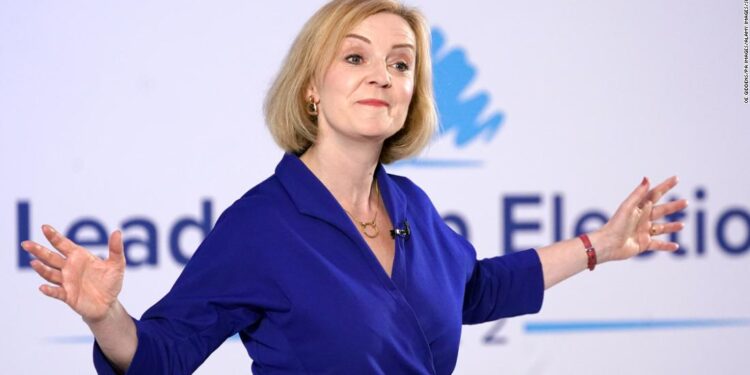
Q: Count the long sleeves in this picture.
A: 2